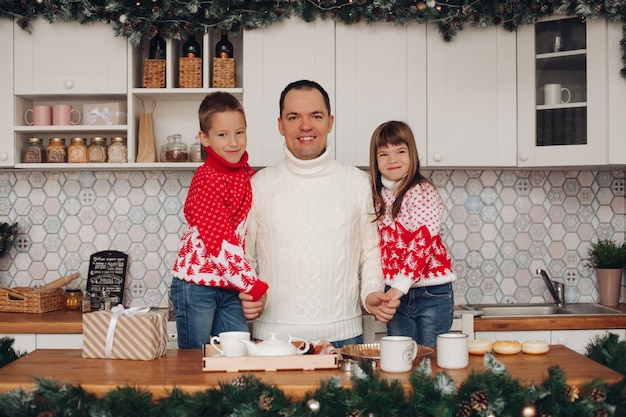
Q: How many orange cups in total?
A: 0